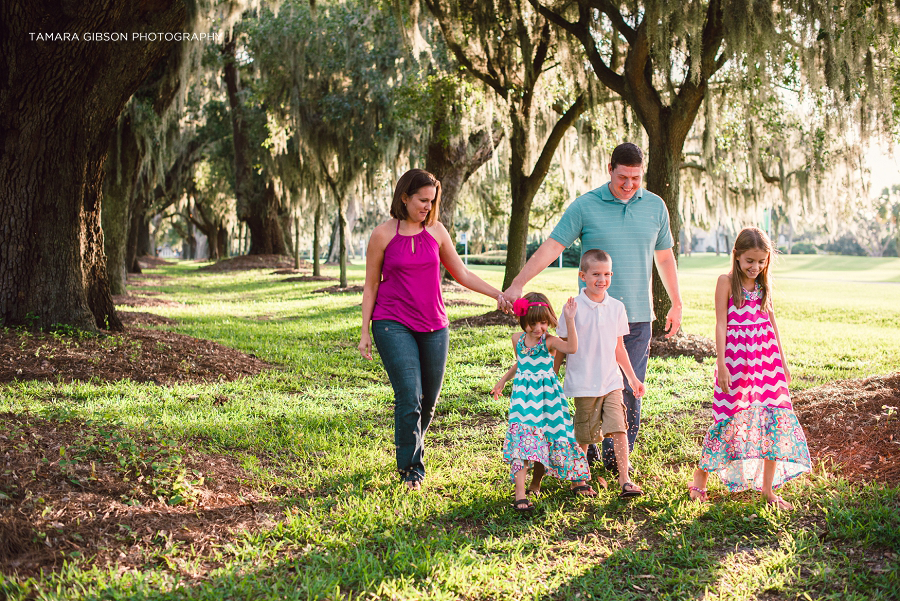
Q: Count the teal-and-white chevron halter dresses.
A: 1